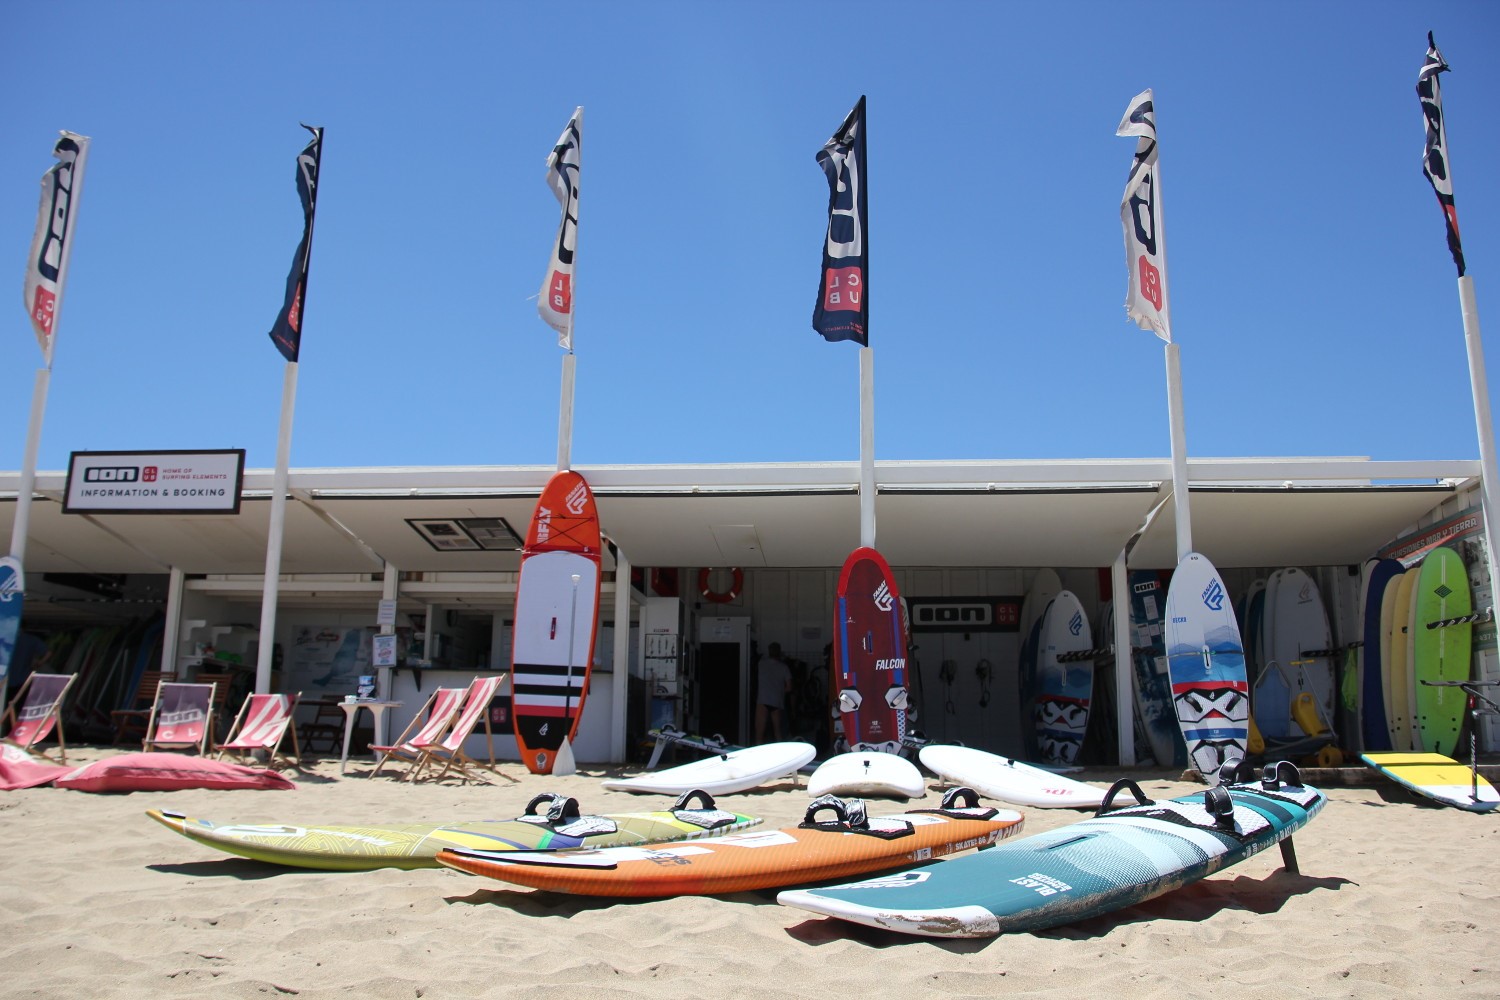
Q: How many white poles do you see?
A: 6